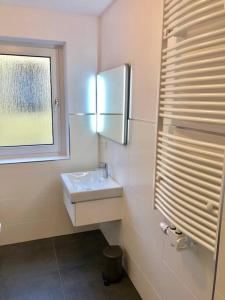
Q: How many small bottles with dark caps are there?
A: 0